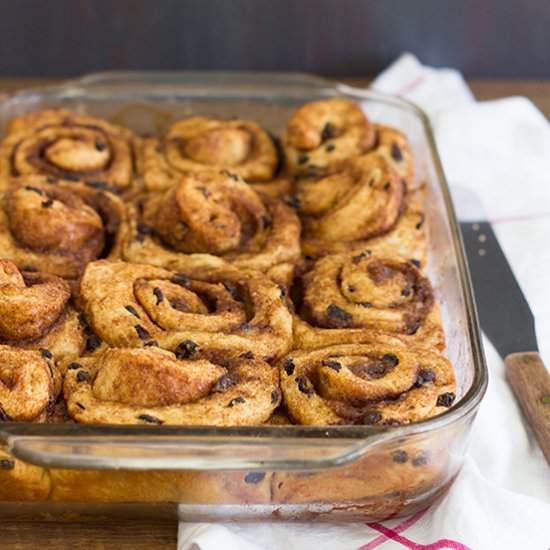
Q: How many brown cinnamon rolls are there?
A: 12